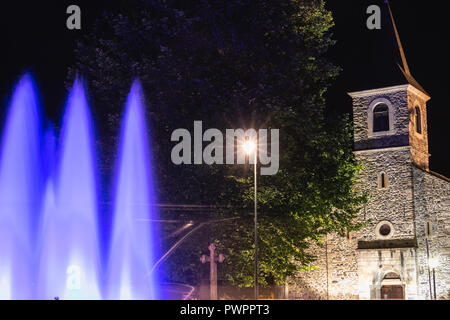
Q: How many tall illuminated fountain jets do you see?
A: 3